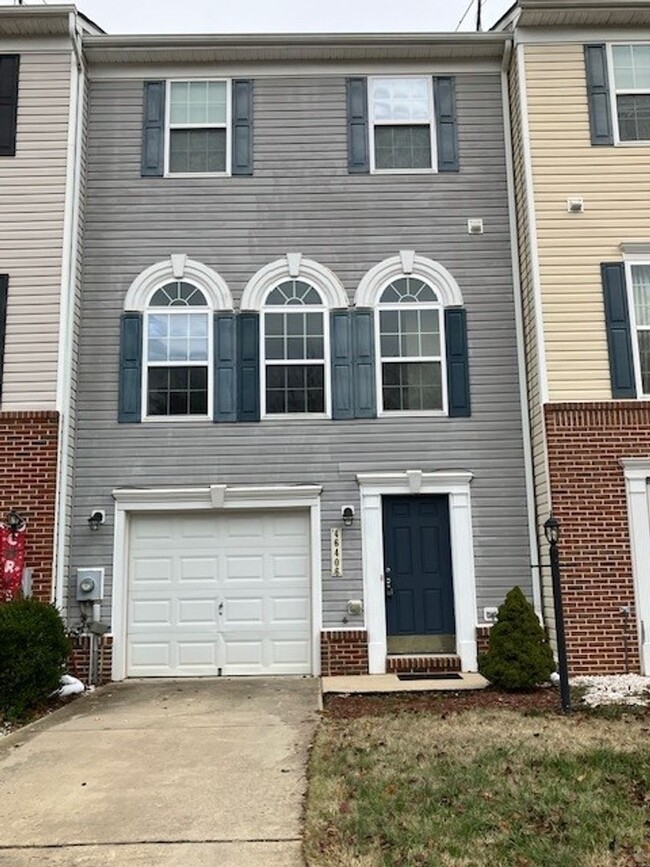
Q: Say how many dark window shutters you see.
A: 14